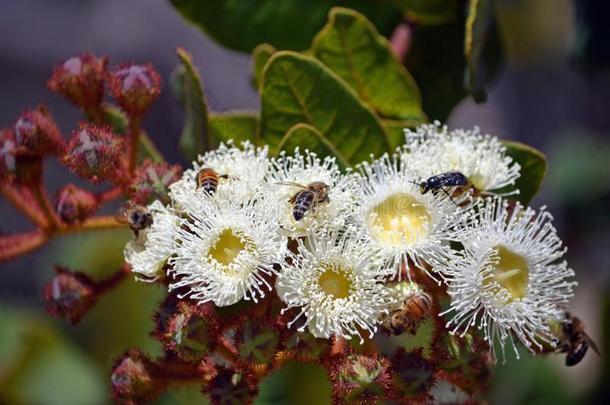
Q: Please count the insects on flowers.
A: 6